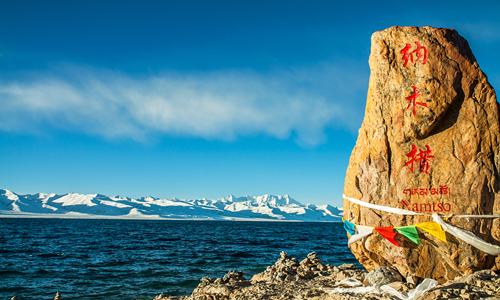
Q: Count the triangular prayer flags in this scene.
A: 5